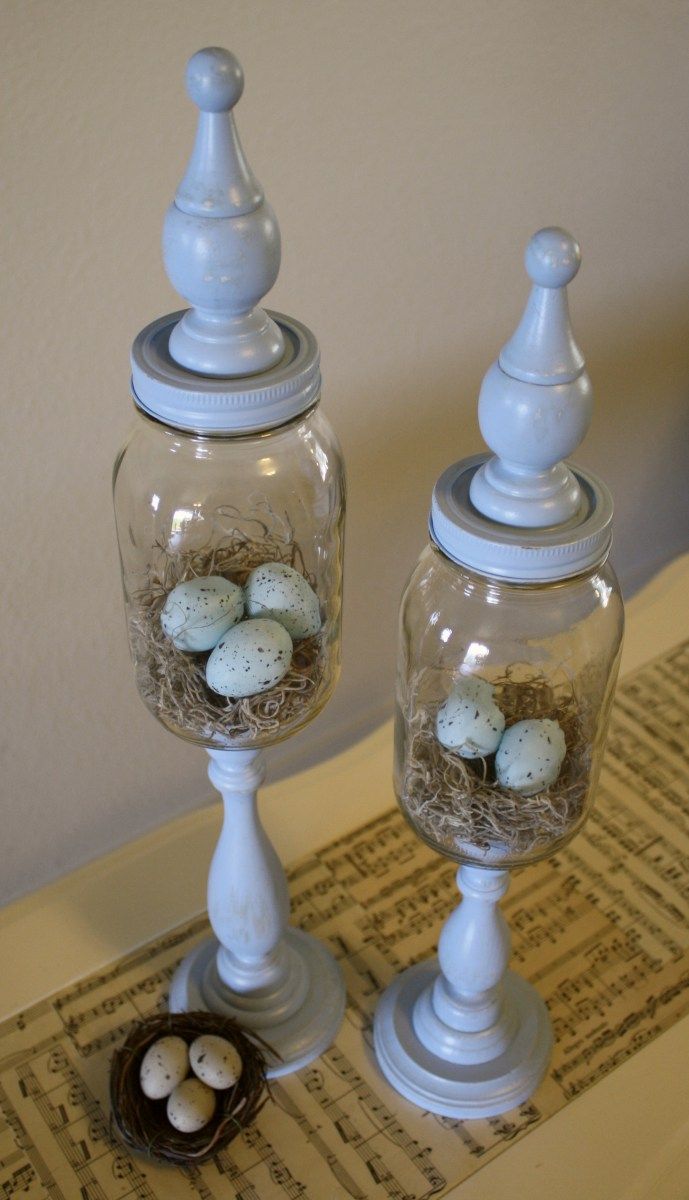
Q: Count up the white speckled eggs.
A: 3